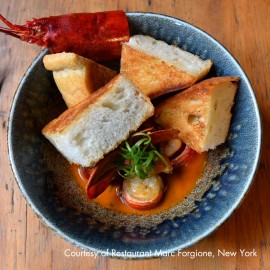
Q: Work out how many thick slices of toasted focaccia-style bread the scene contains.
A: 4